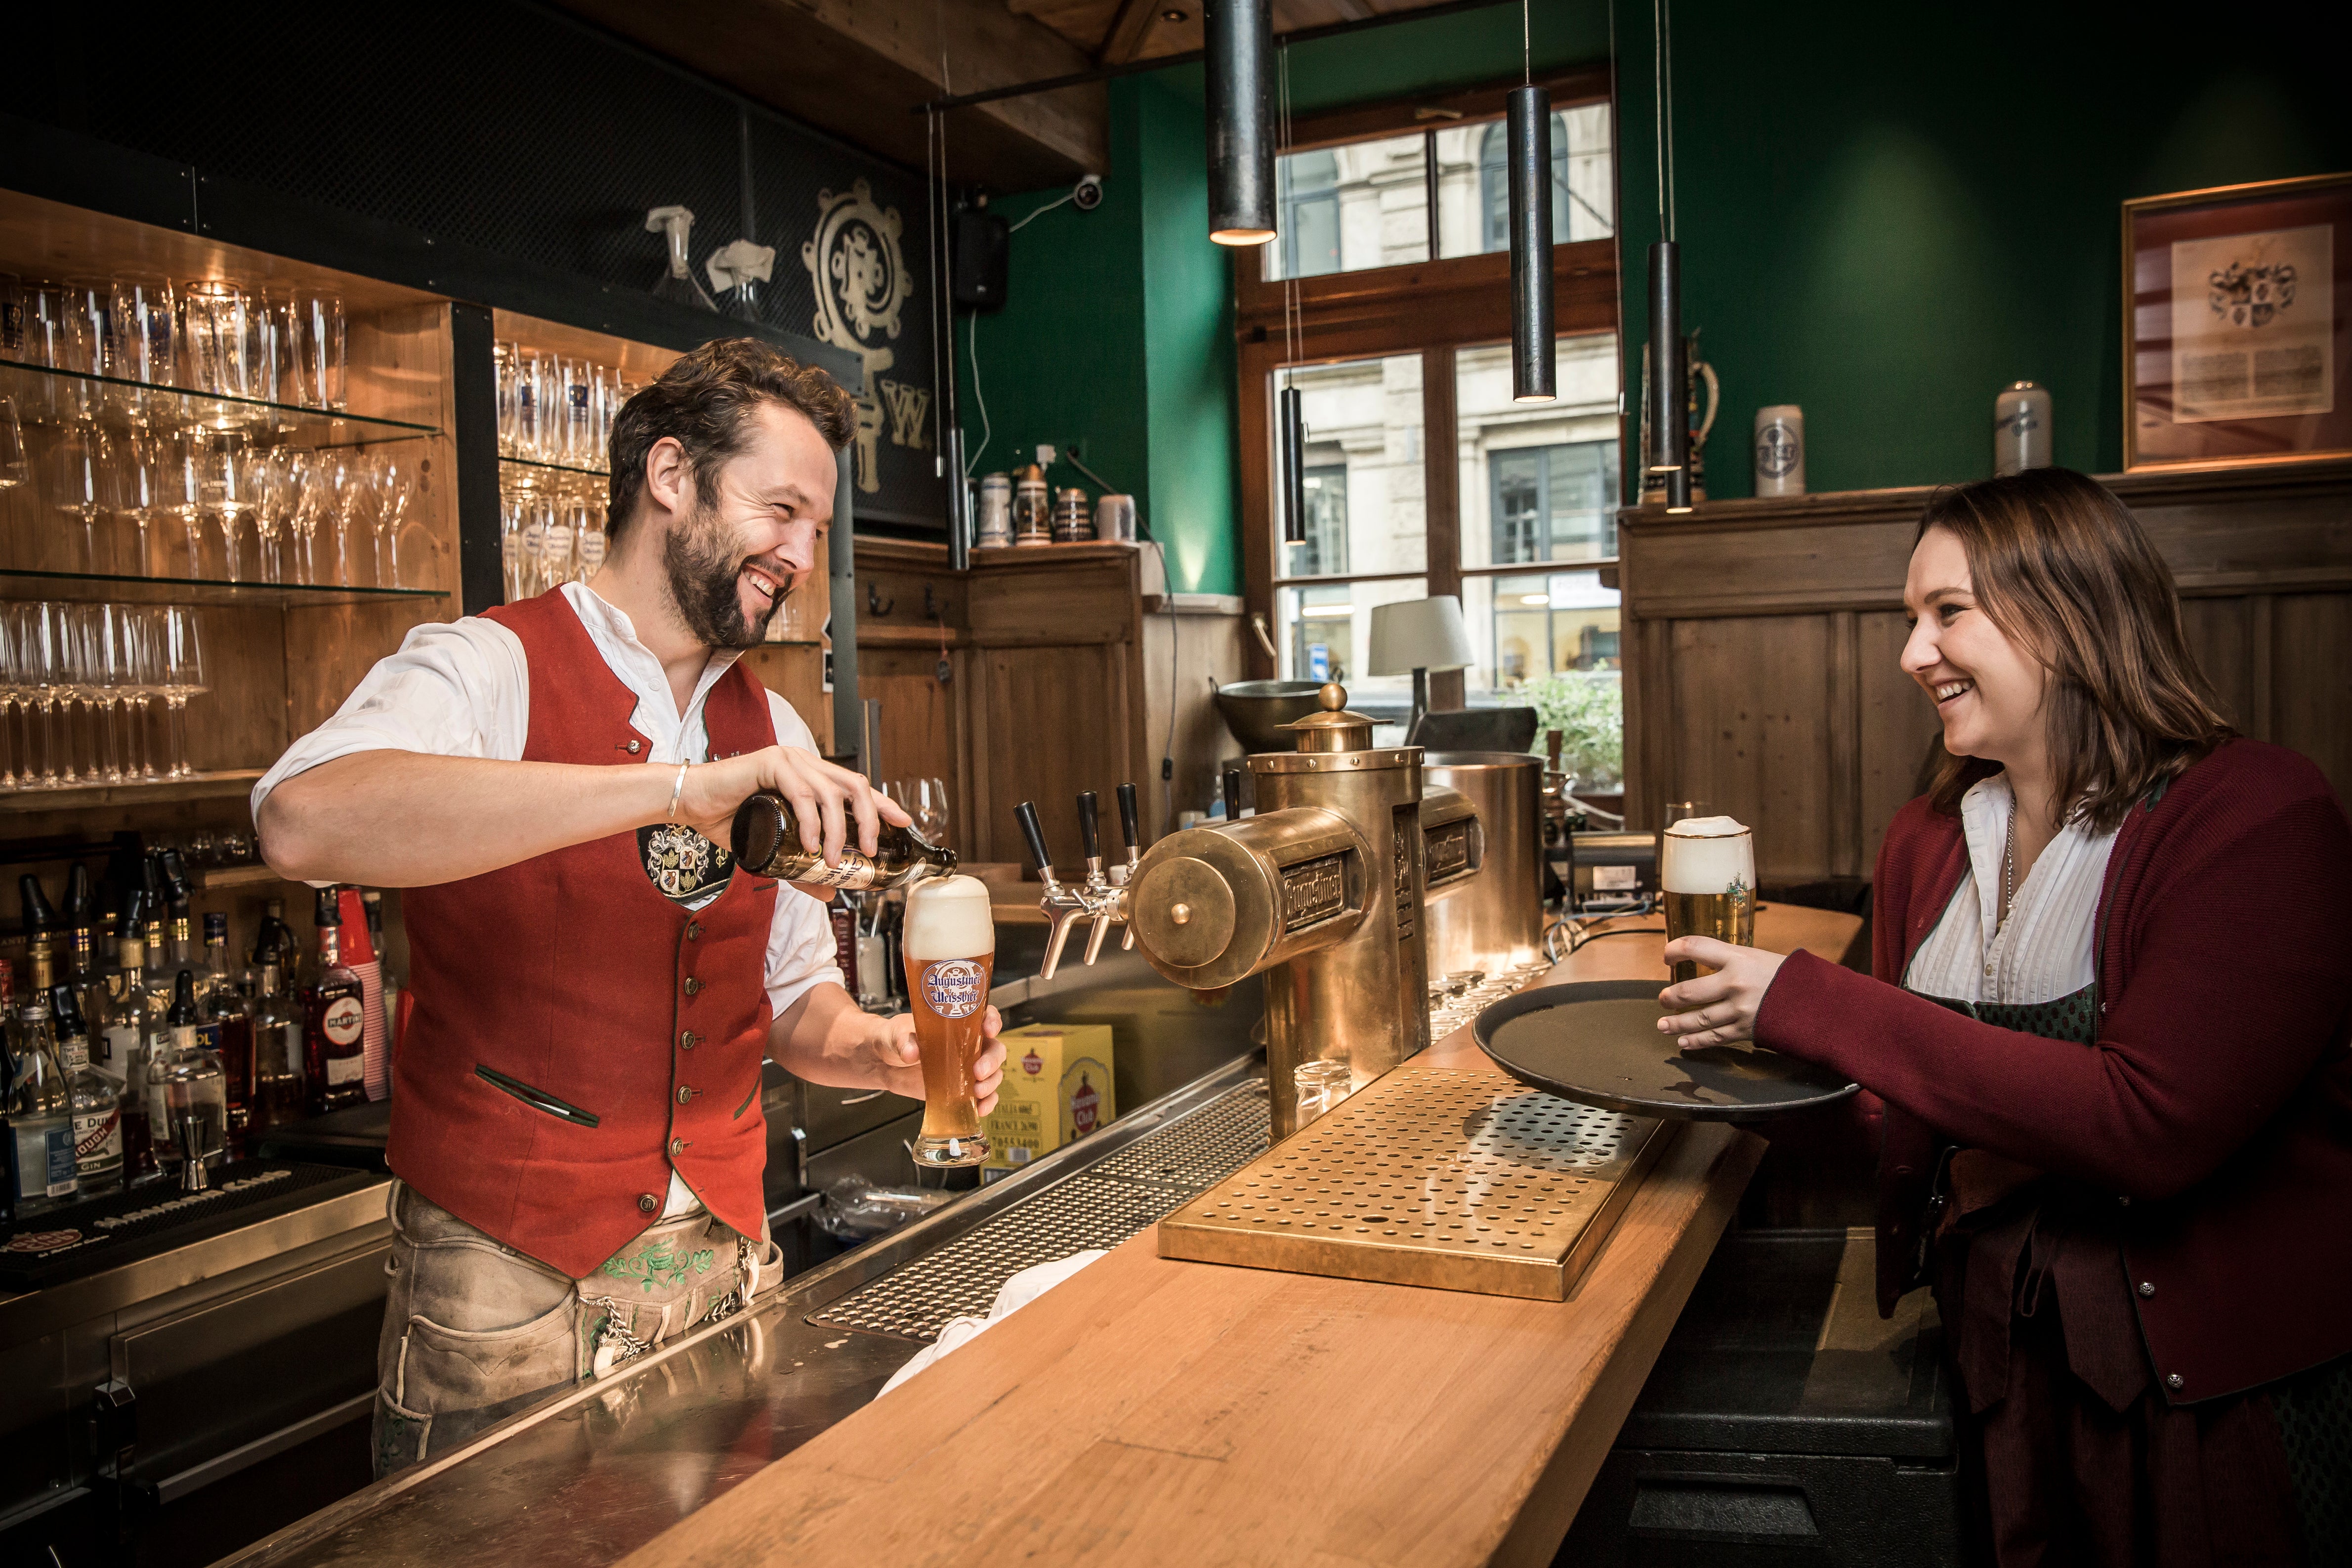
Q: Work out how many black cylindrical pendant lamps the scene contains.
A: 6